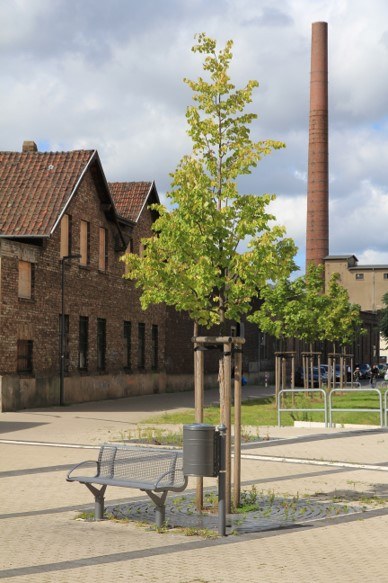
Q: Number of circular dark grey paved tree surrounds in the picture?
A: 1